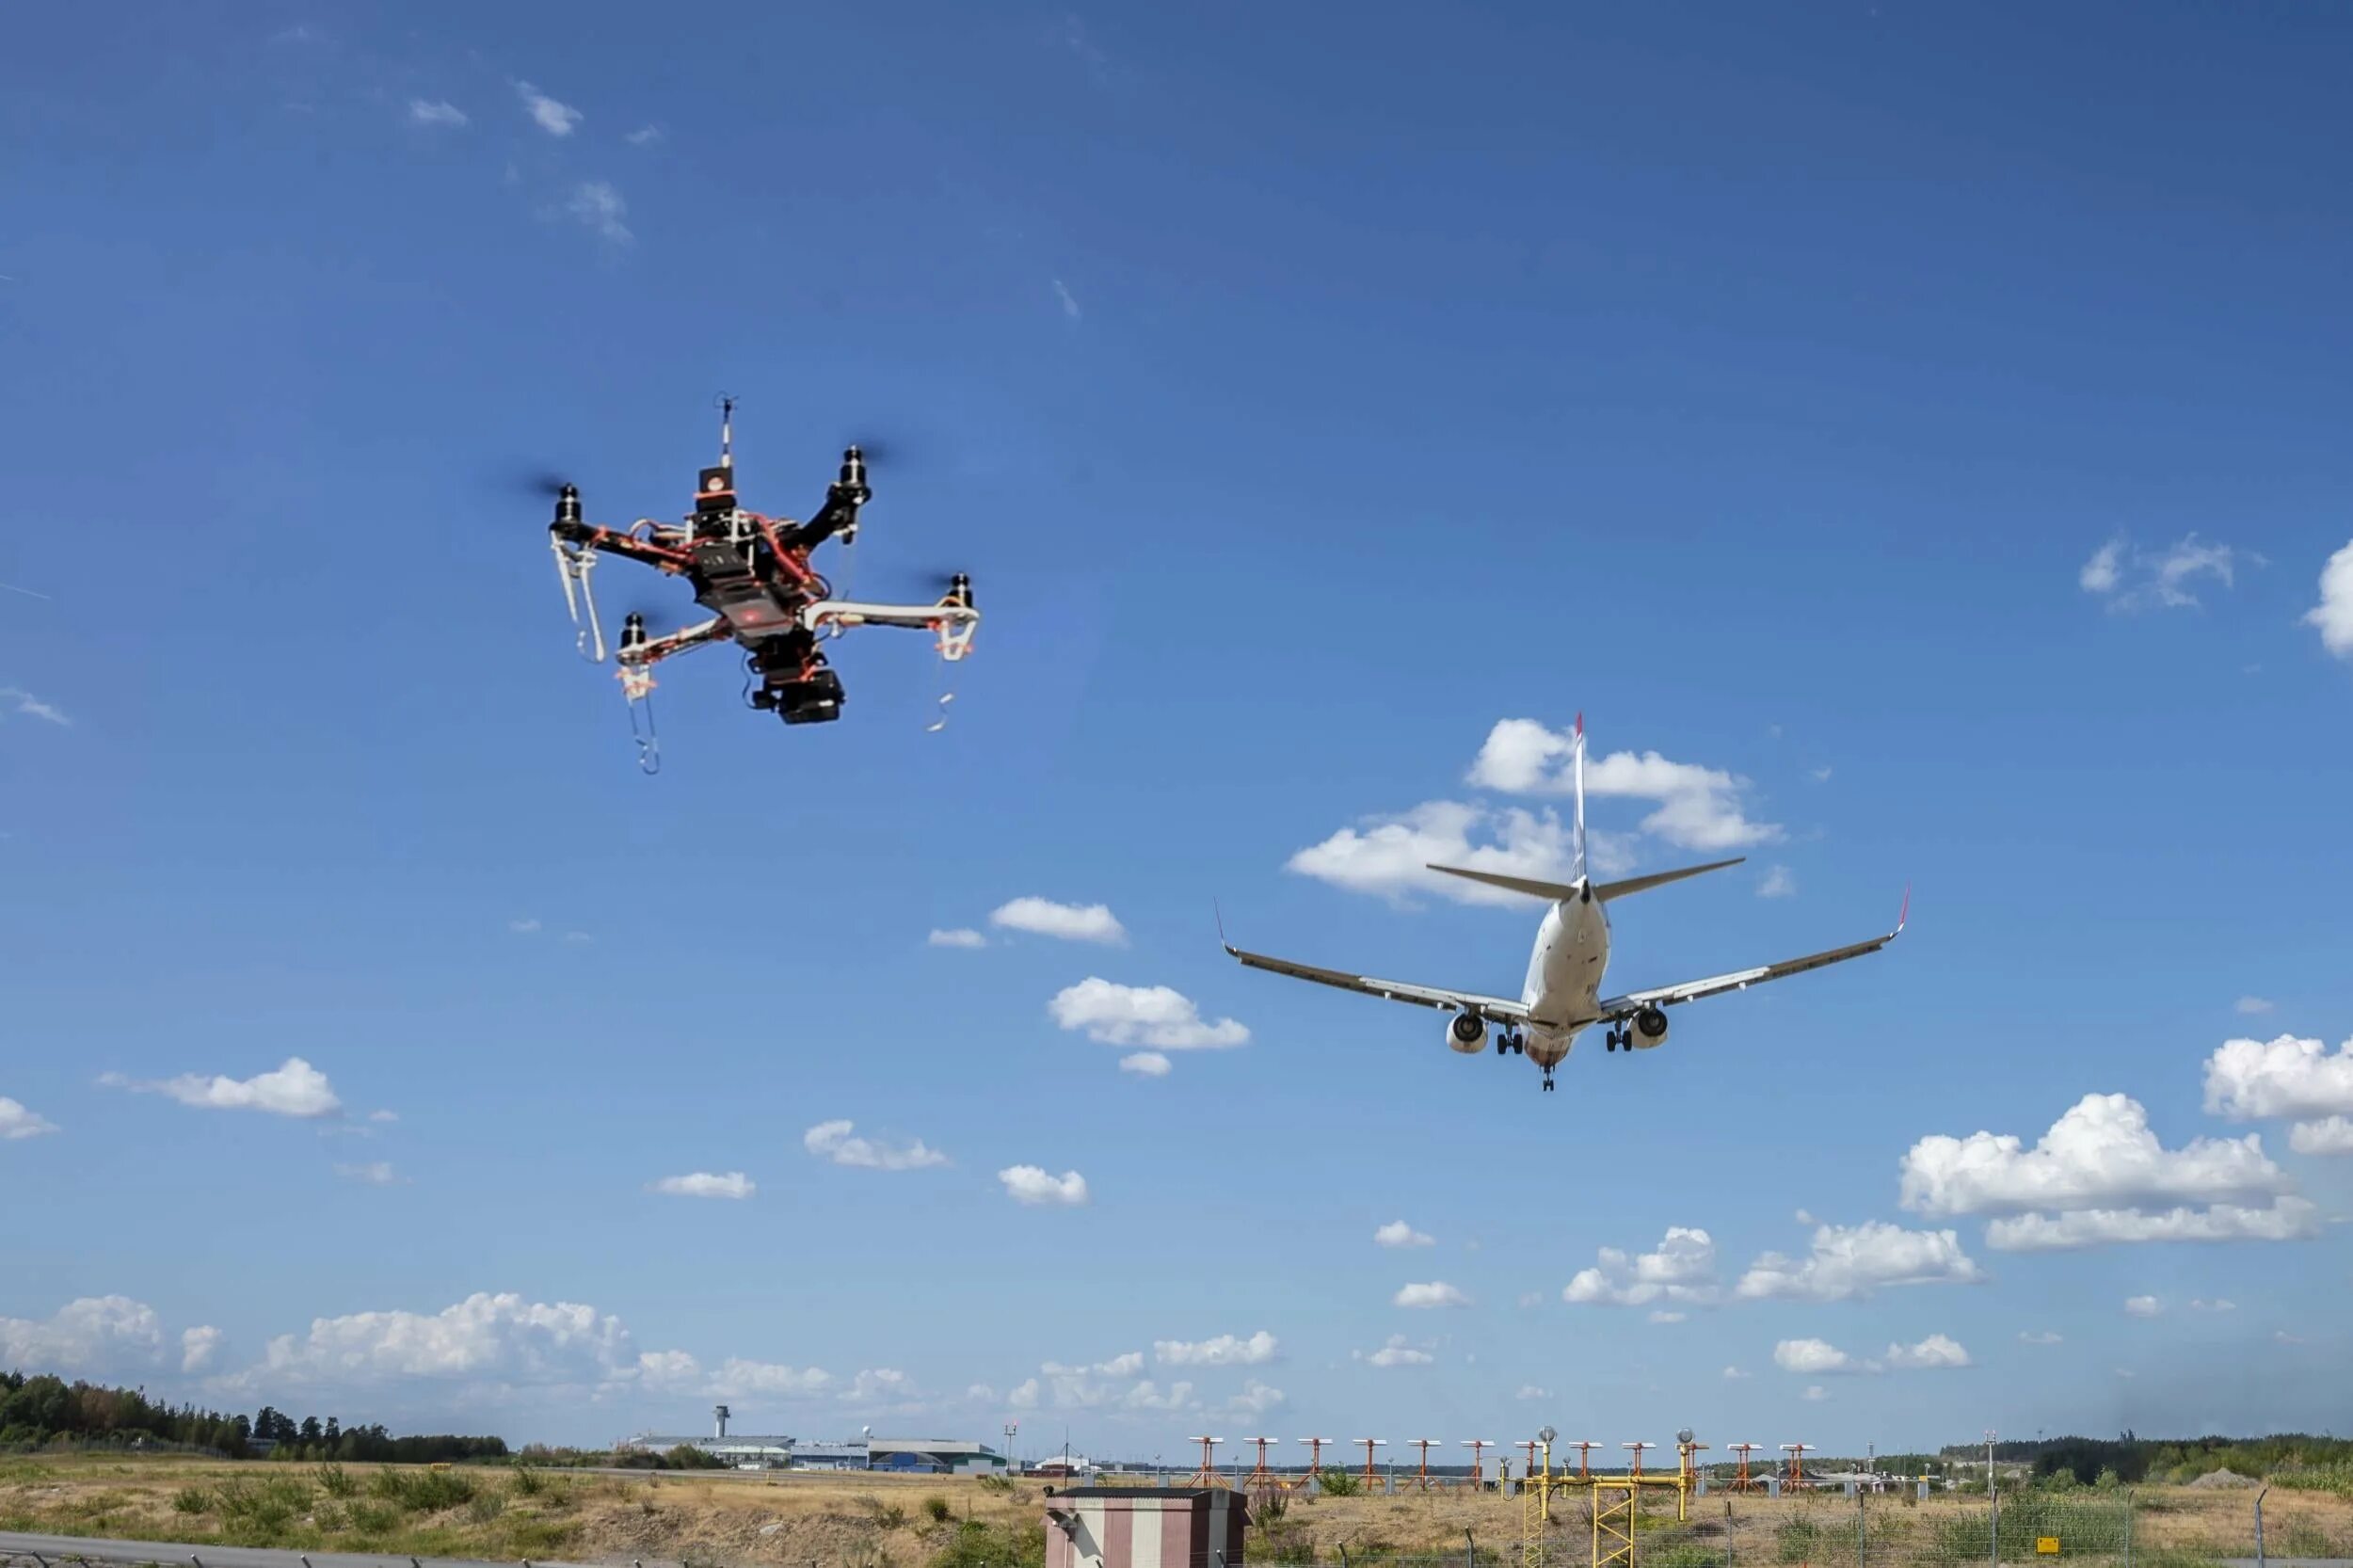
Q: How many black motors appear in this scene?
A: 4